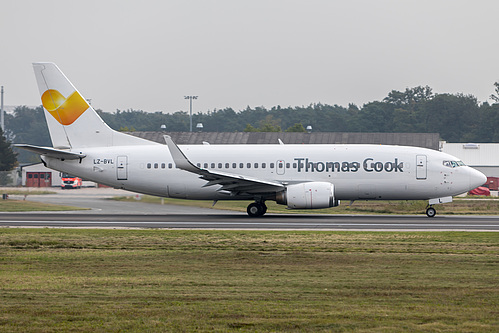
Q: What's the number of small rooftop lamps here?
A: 3